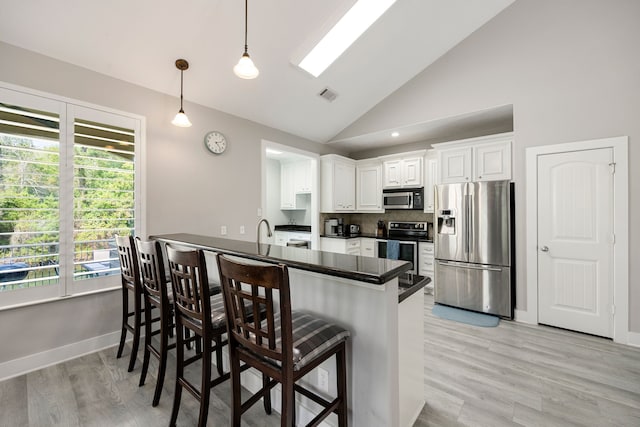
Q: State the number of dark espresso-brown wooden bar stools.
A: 4